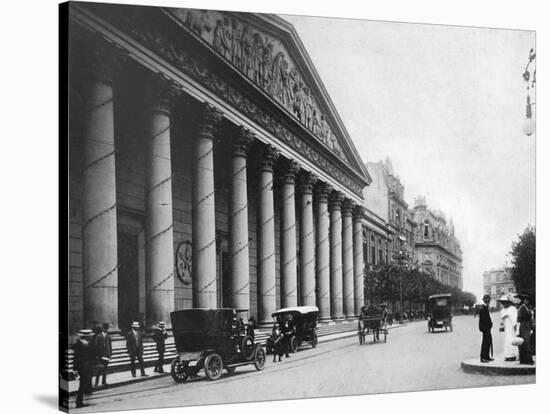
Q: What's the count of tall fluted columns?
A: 11